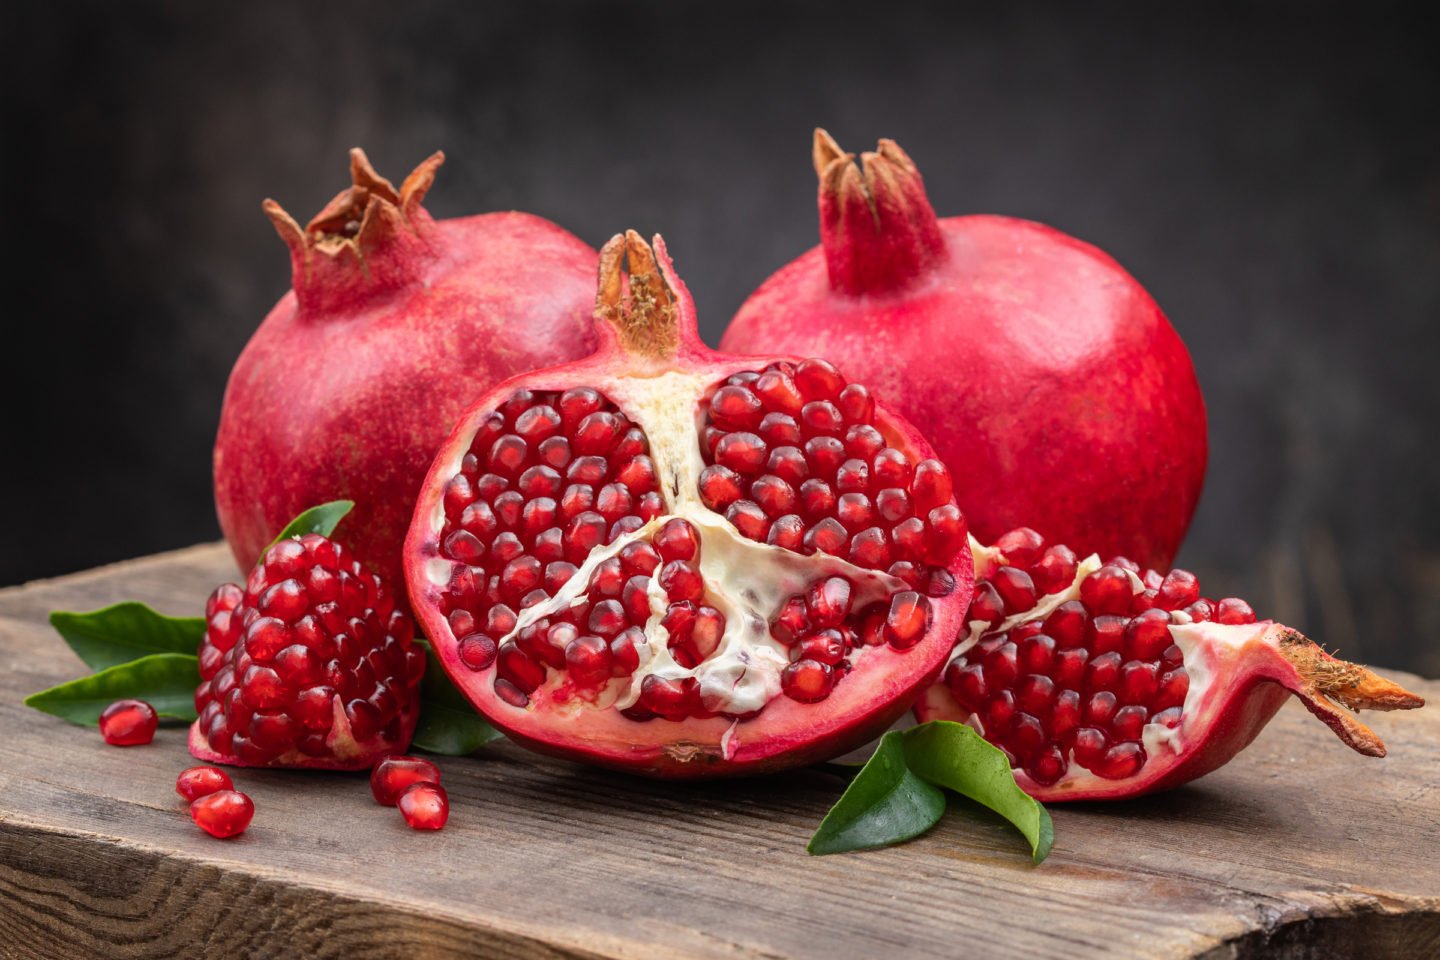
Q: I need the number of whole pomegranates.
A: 2